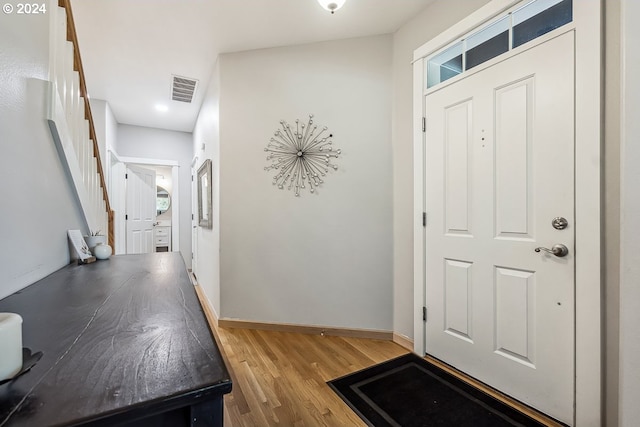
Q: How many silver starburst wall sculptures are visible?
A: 1